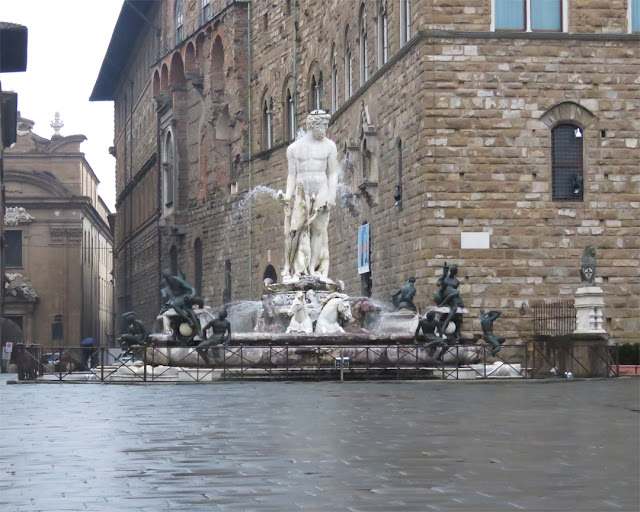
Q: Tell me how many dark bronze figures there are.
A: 7